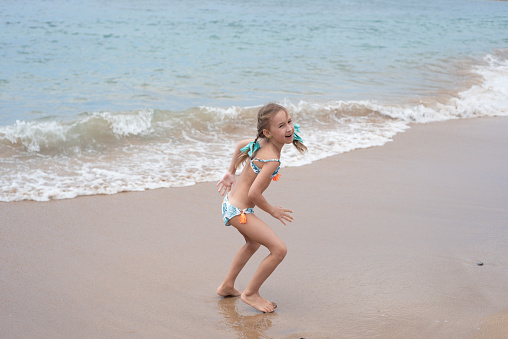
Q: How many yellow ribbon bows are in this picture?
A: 0